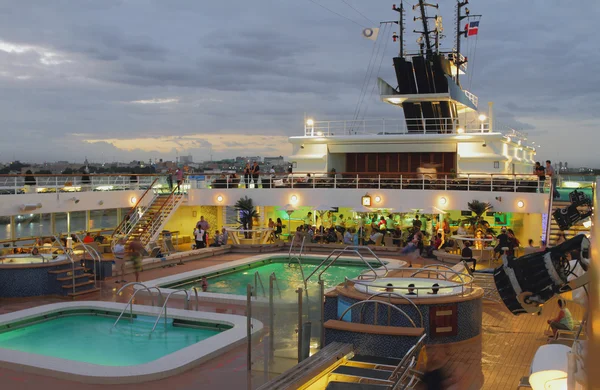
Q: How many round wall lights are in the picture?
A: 6